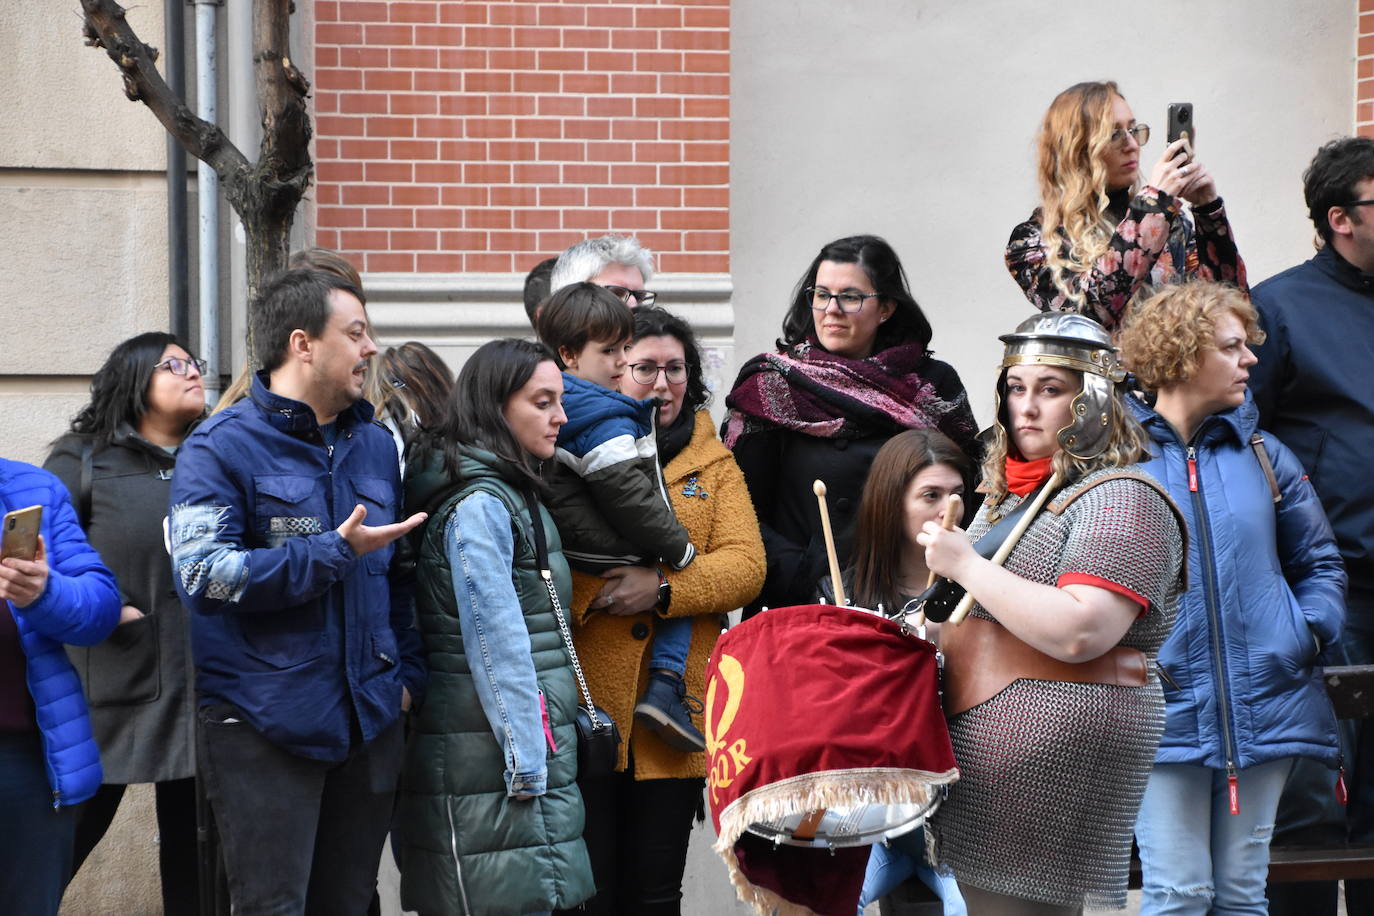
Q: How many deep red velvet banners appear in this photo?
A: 1